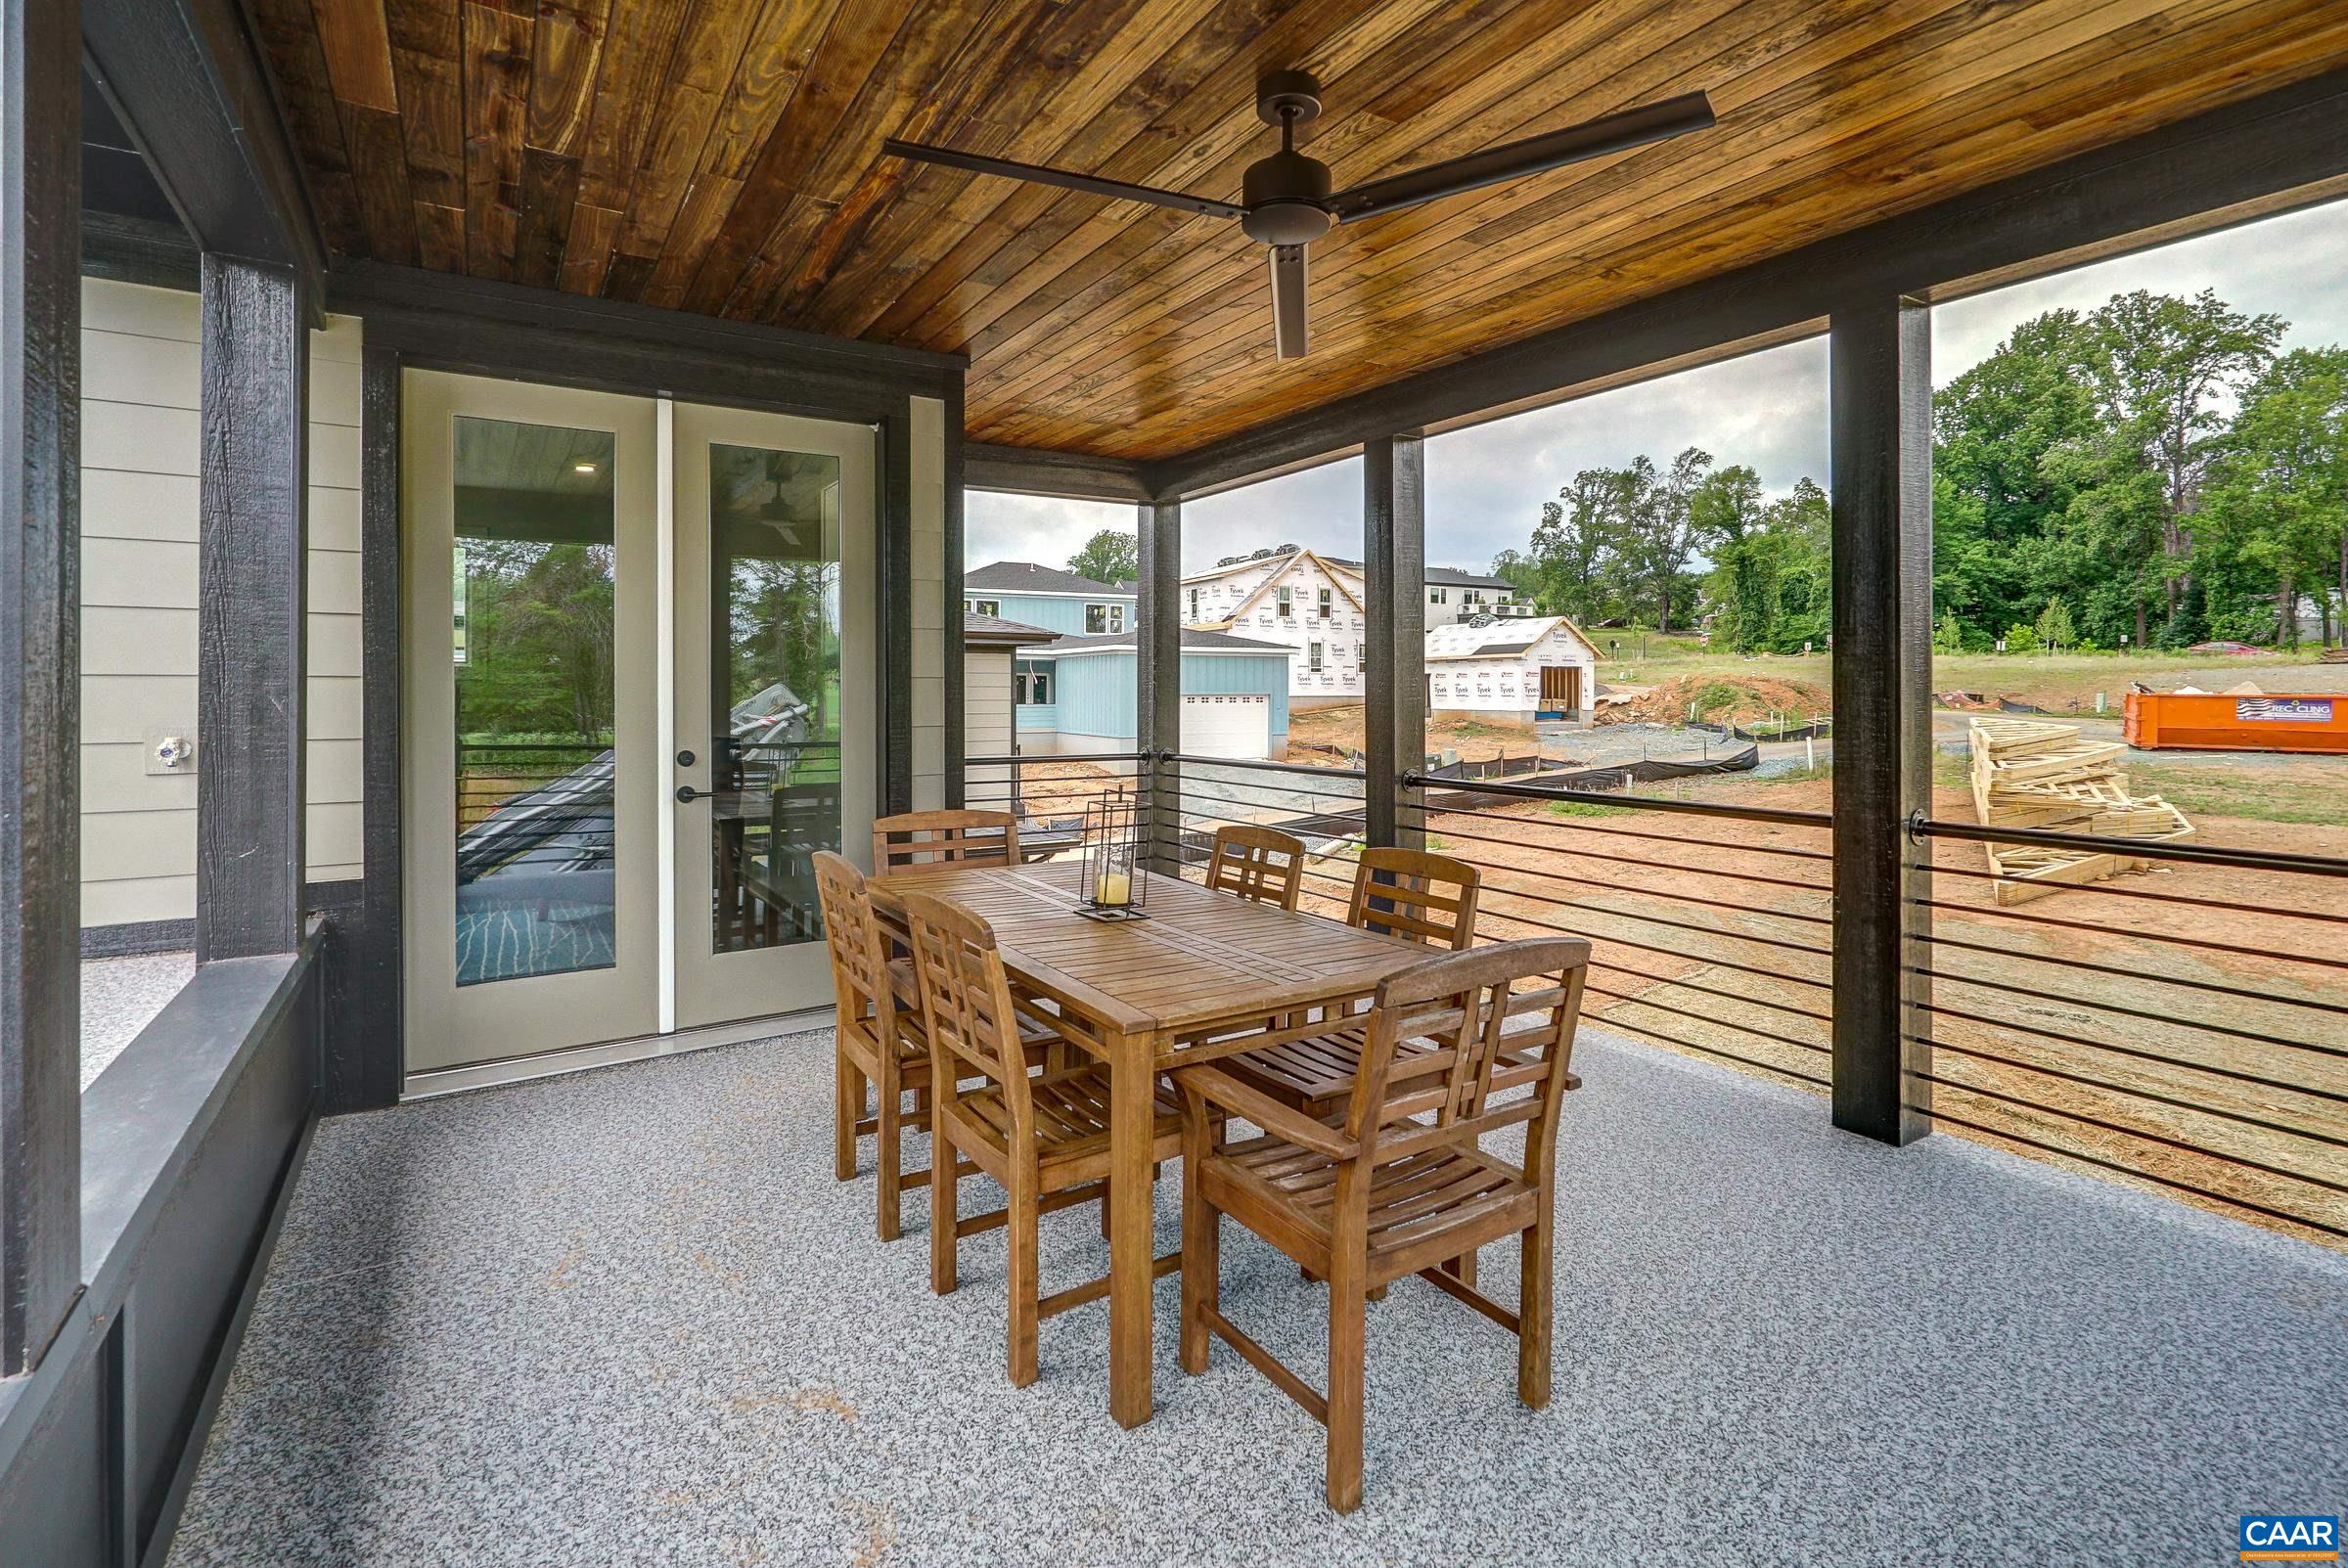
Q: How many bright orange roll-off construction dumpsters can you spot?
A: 1